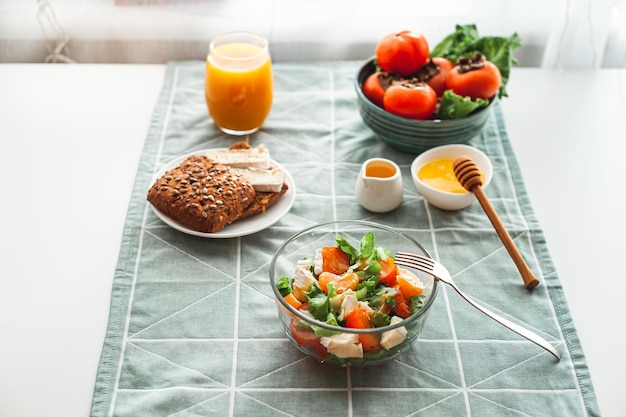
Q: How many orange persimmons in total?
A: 5